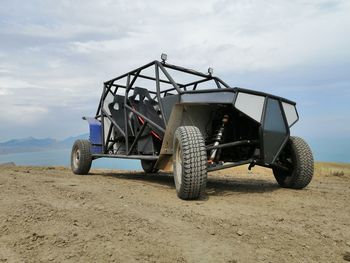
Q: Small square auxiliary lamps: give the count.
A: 2